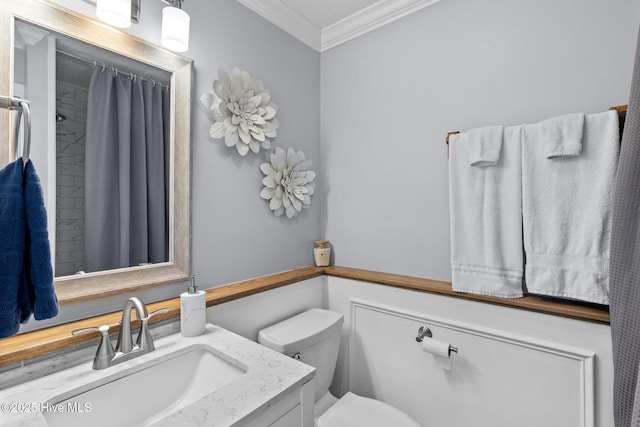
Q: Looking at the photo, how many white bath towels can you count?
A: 2